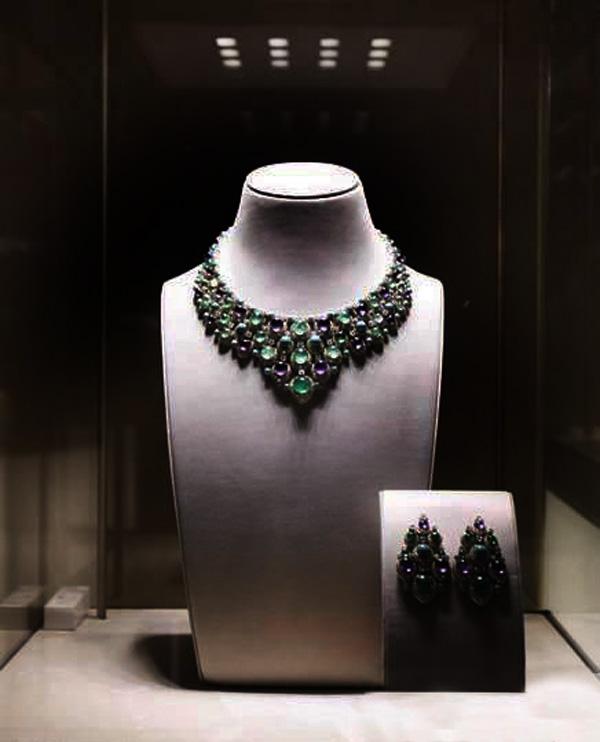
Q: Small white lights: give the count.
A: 12